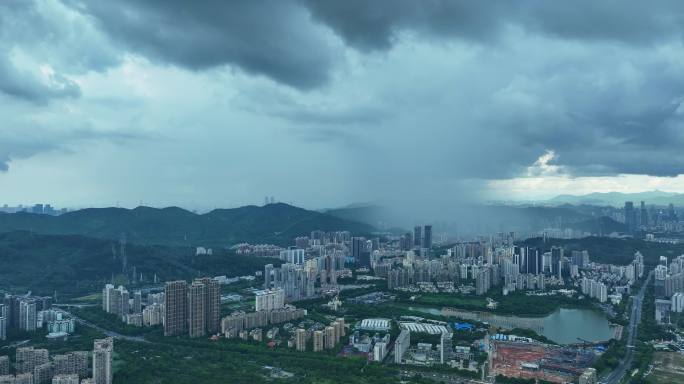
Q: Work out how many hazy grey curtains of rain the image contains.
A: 1